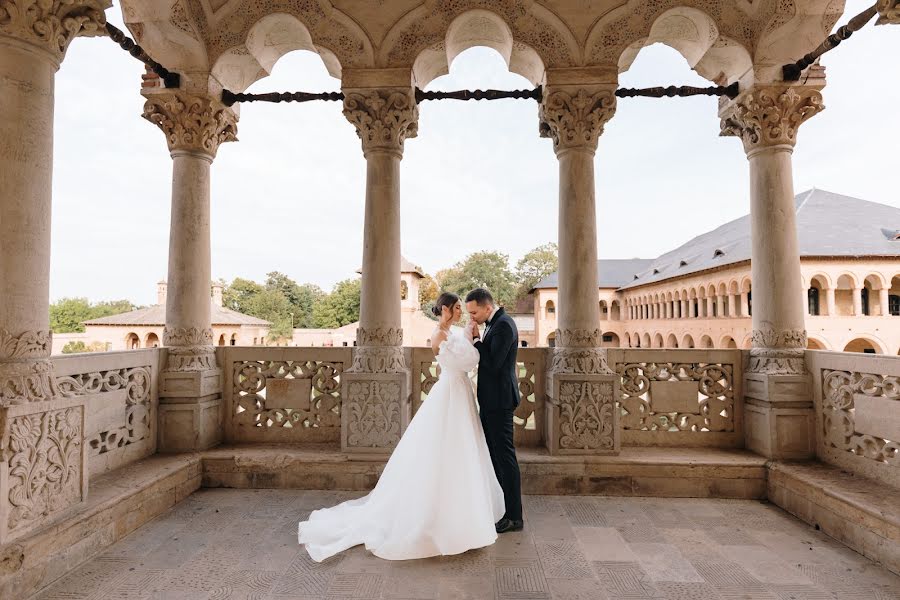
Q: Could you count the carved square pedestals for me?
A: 3